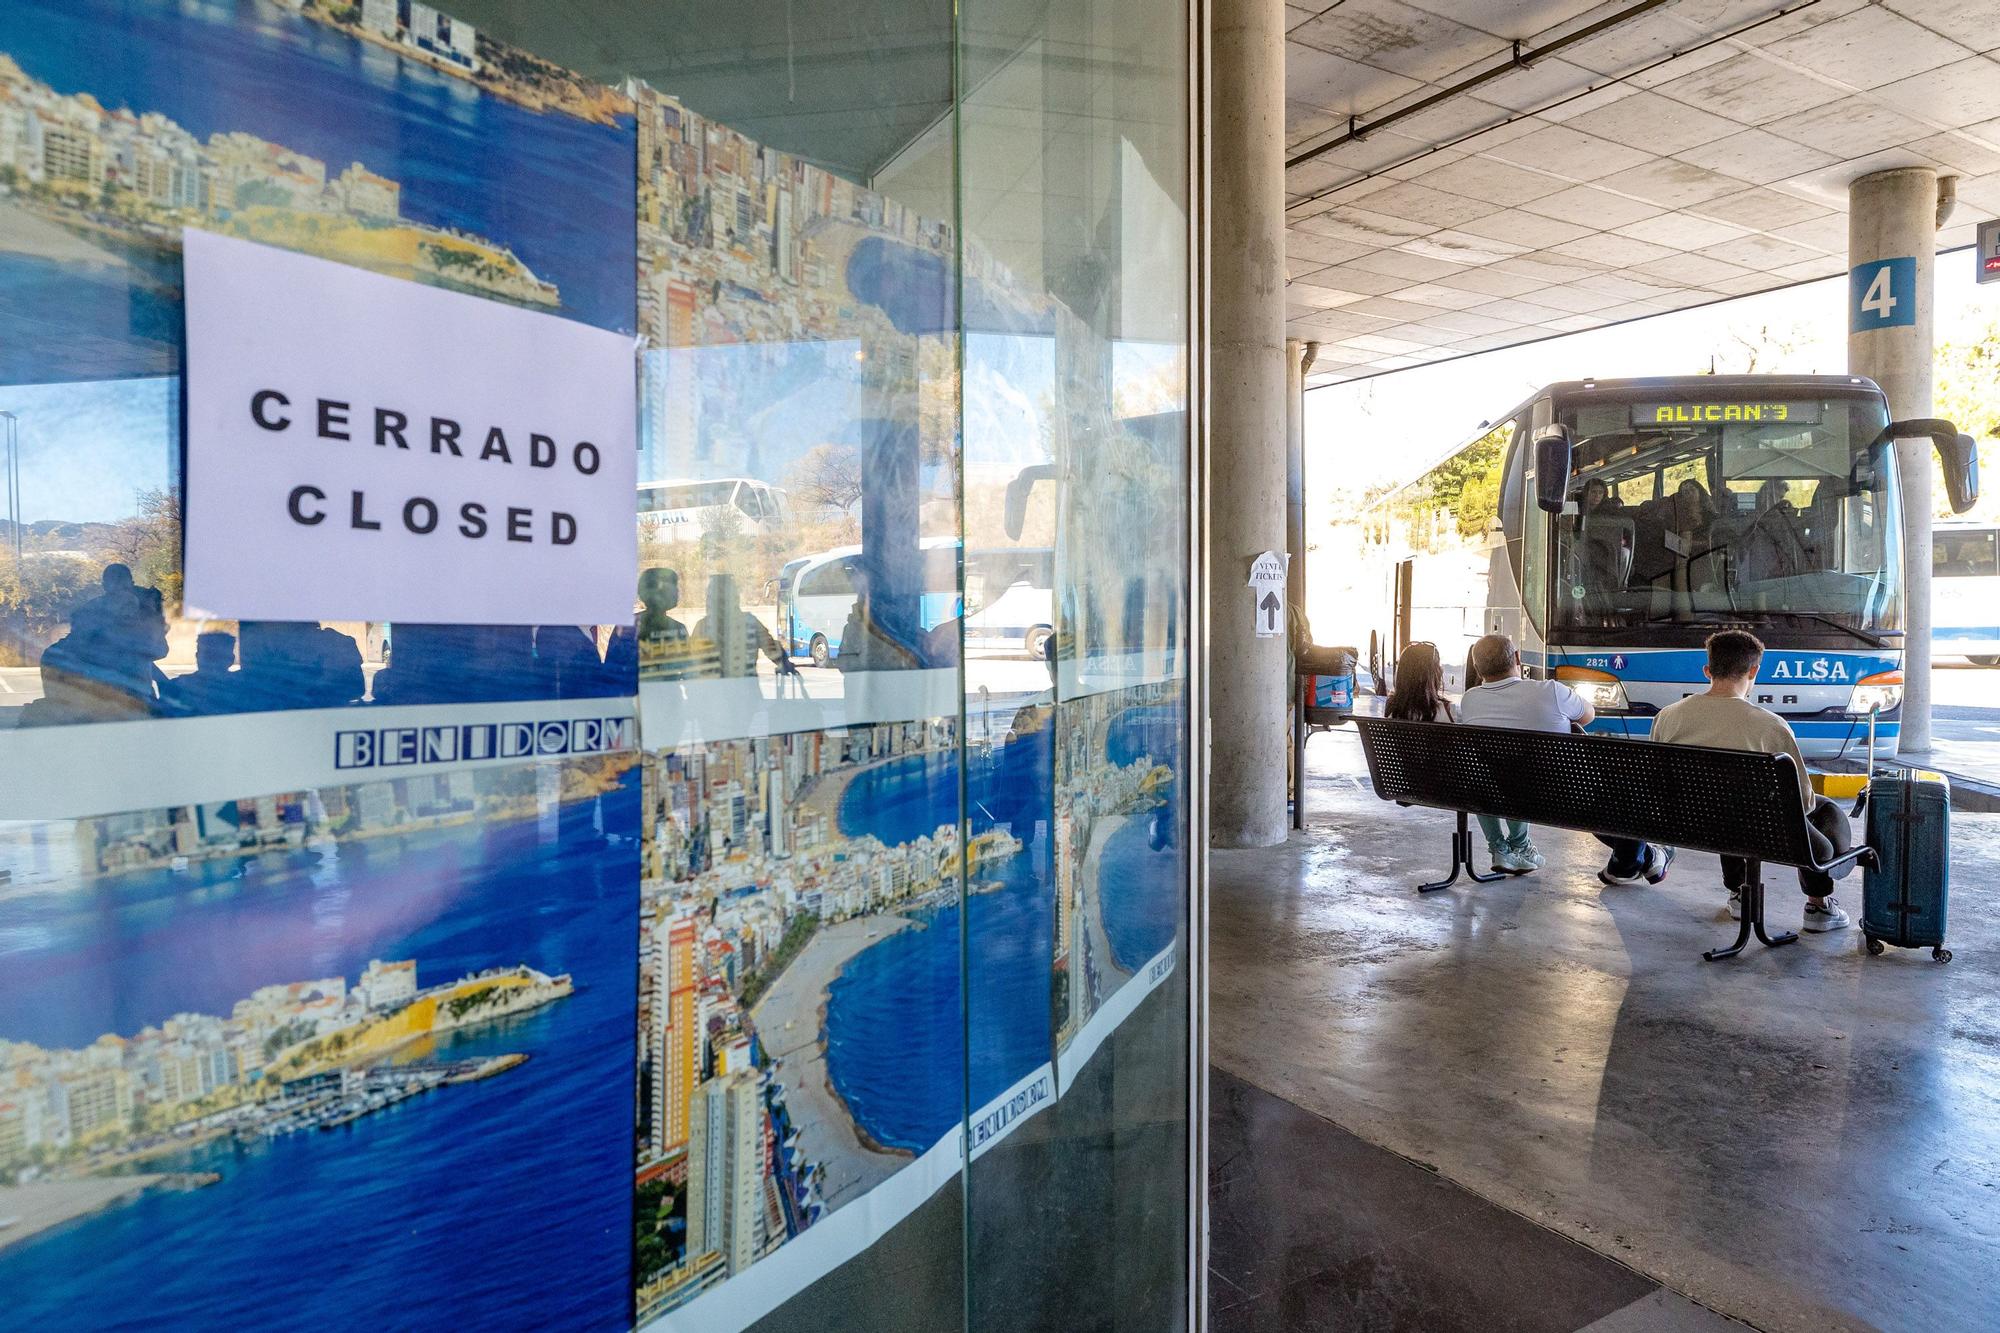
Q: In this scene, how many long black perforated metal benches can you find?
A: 1